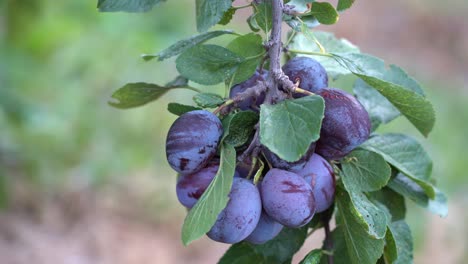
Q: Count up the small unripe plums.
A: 0